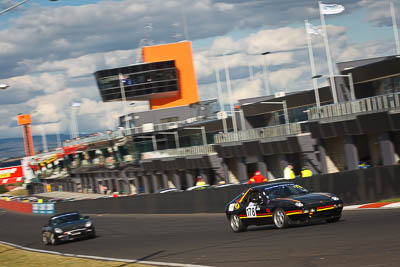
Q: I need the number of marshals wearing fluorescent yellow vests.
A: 3